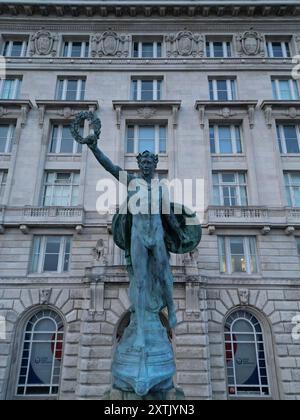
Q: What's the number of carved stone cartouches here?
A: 4